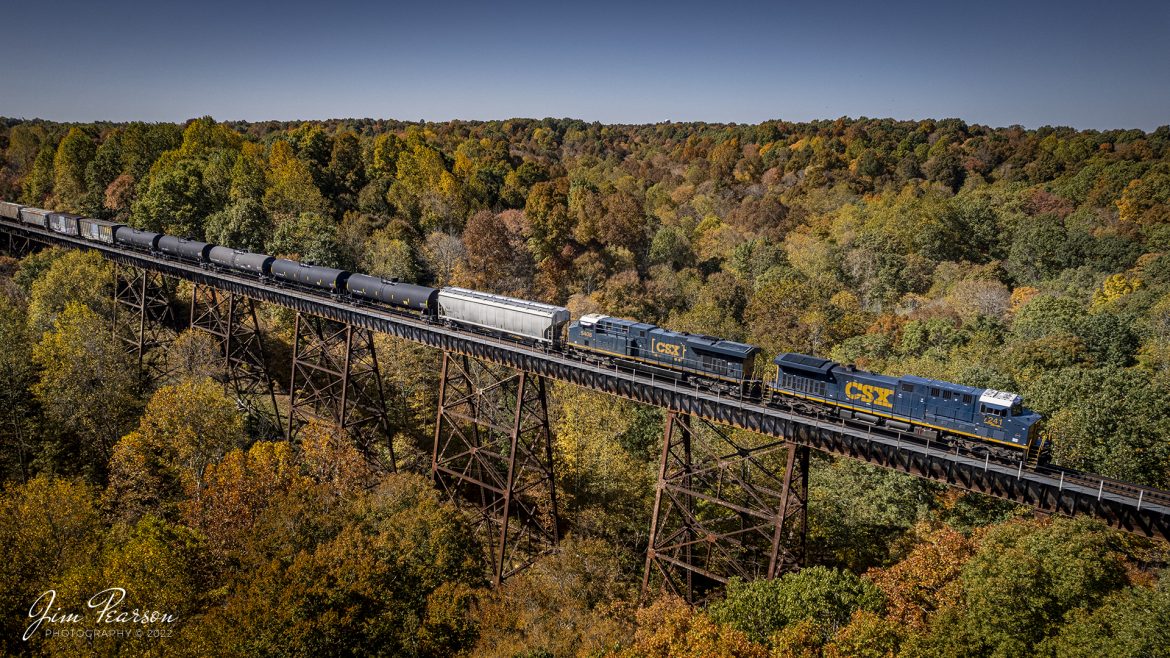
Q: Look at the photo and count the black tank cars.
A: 5